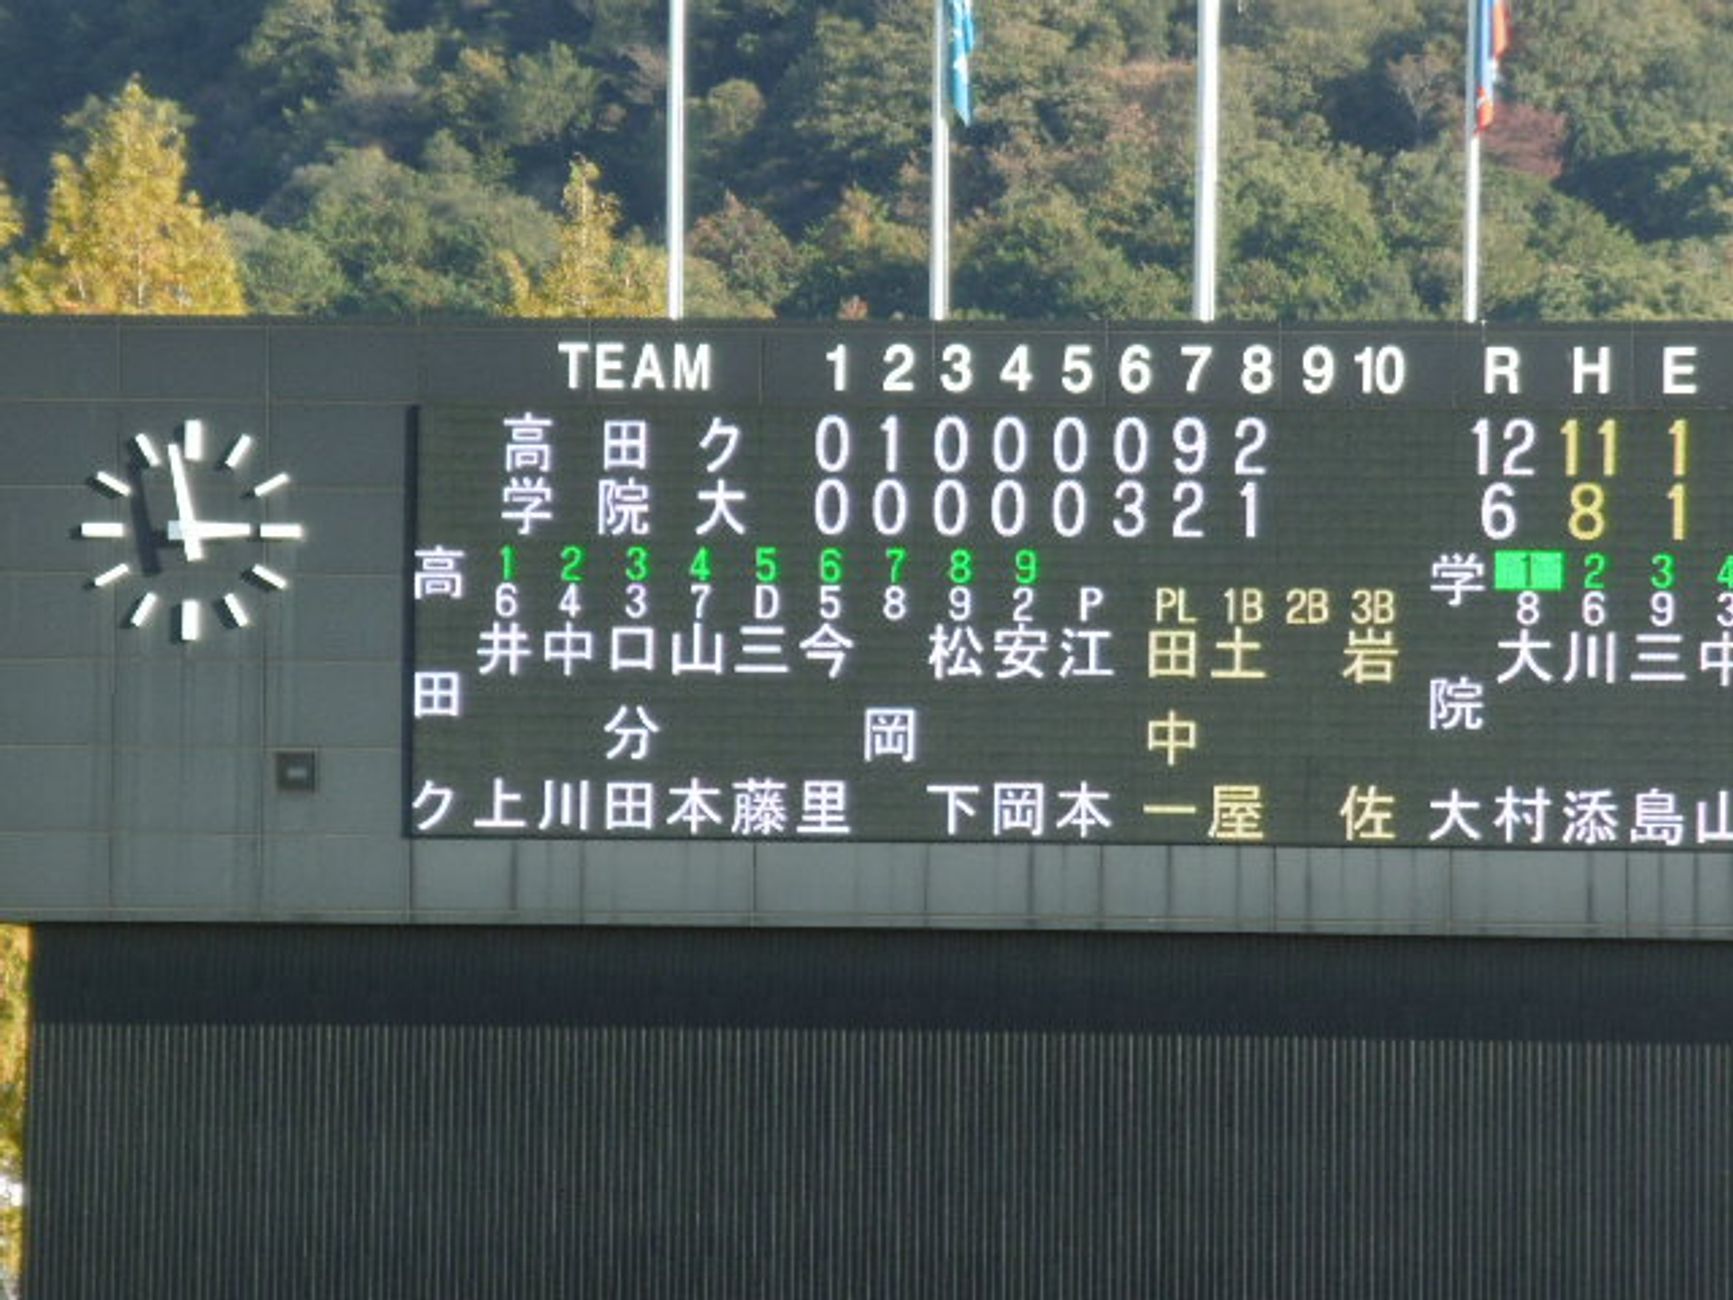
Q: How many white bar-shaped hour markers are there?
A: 12